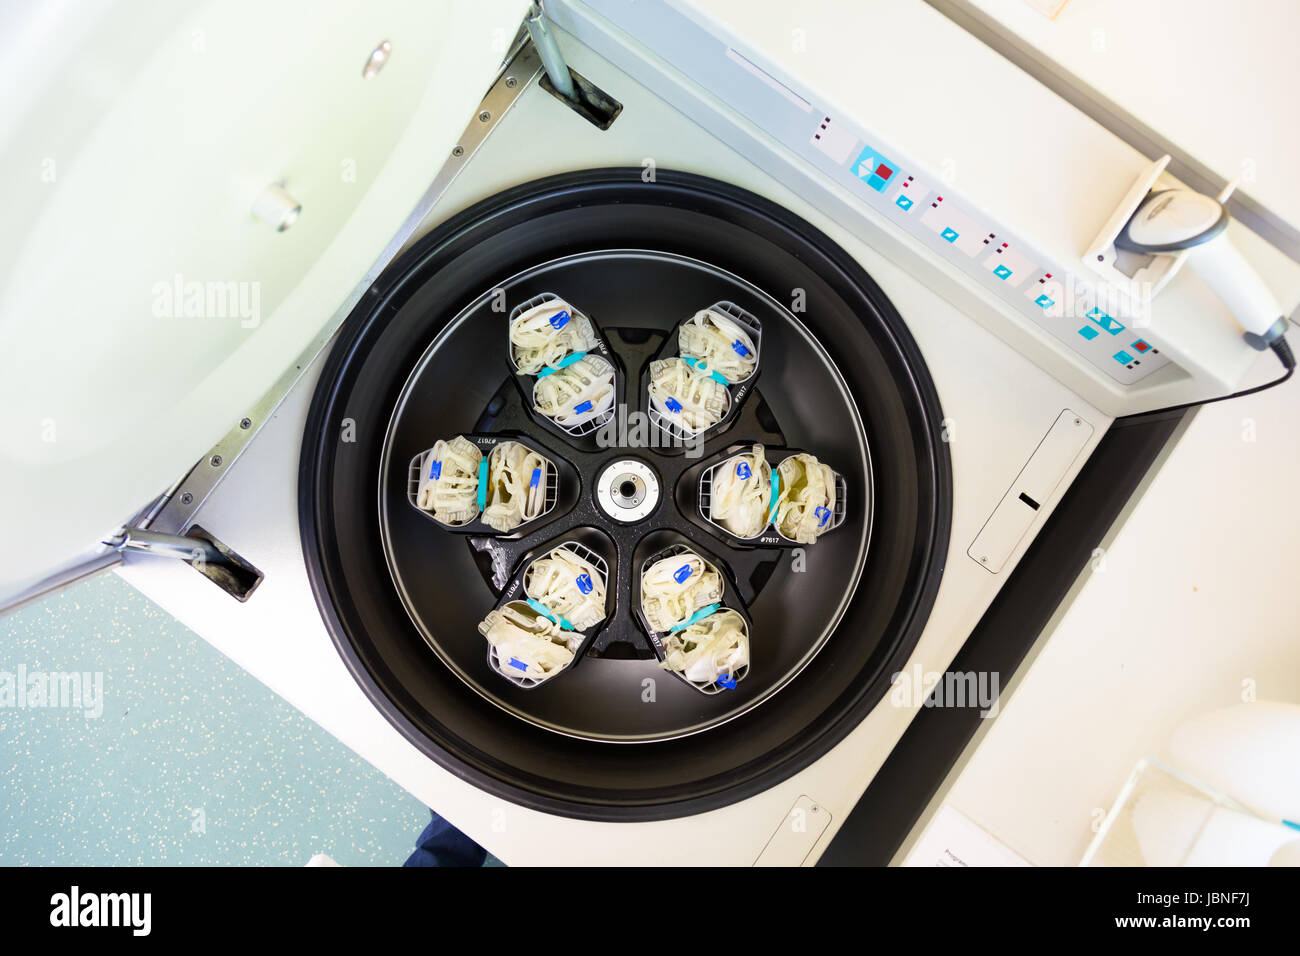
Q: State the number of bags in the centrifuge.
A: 12